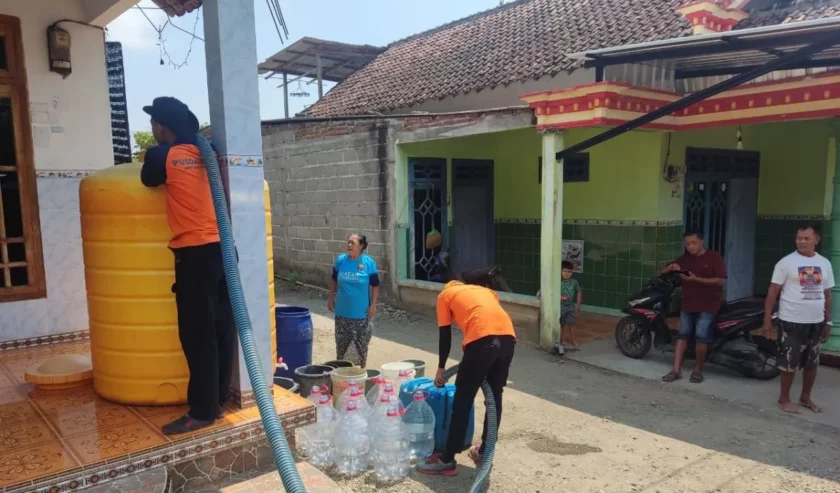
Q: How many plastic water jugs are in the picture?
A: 11